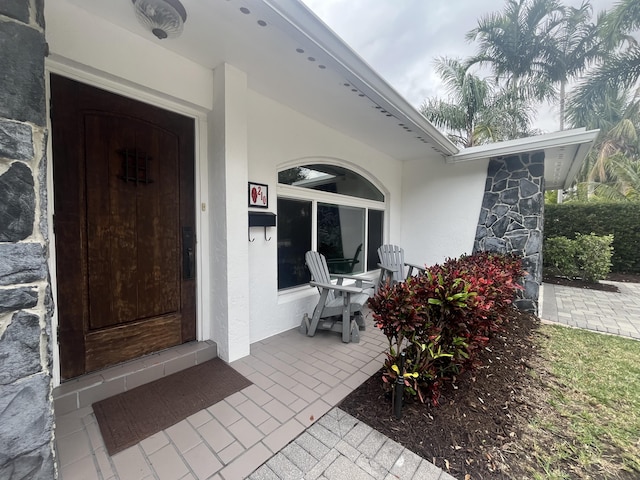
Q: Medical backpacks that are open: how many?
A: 0